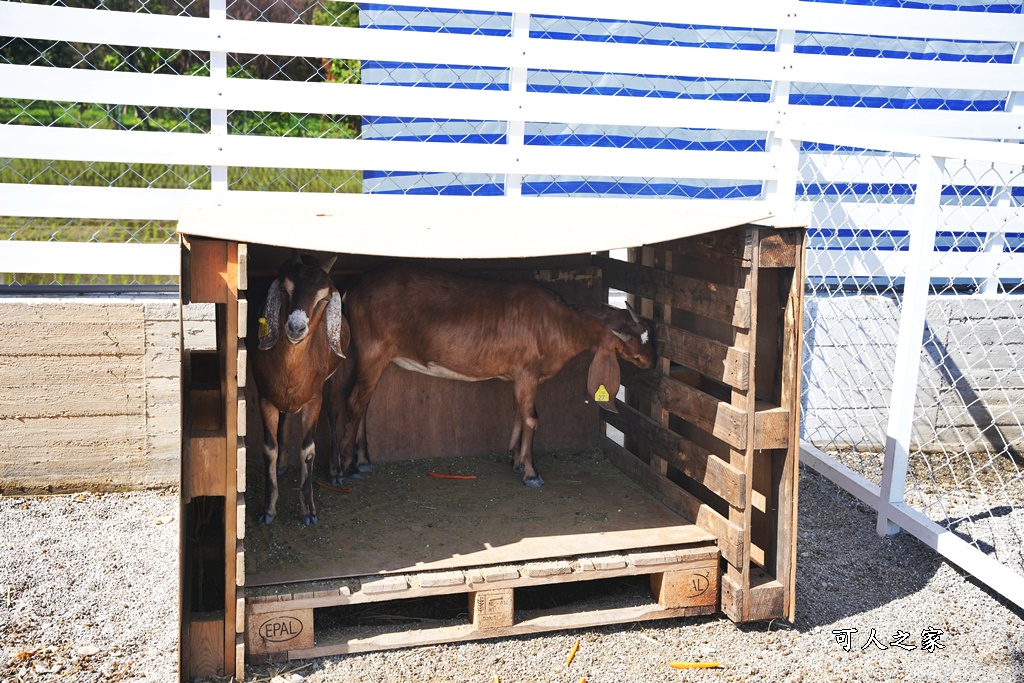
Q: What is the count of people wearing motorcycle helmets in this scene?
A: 0